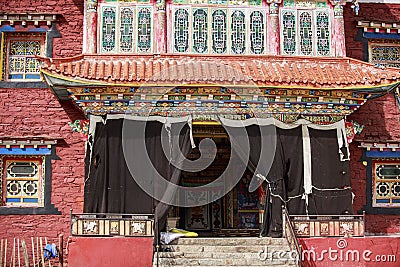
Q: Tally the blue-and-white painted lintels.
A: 4